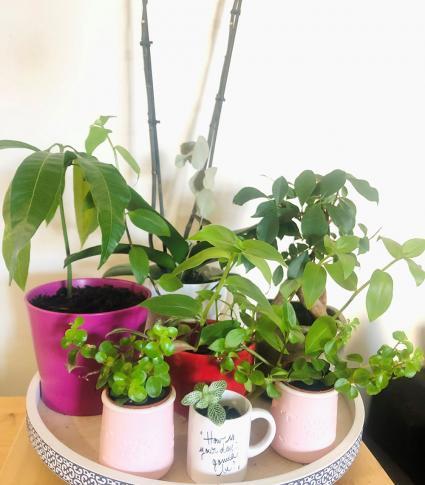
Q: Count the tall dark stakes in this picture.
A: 2